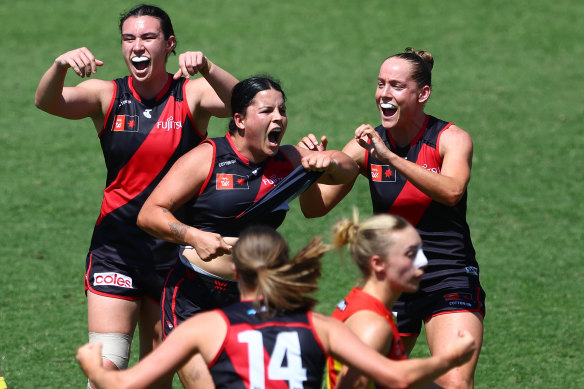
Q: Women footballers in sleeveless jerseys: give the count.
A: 5